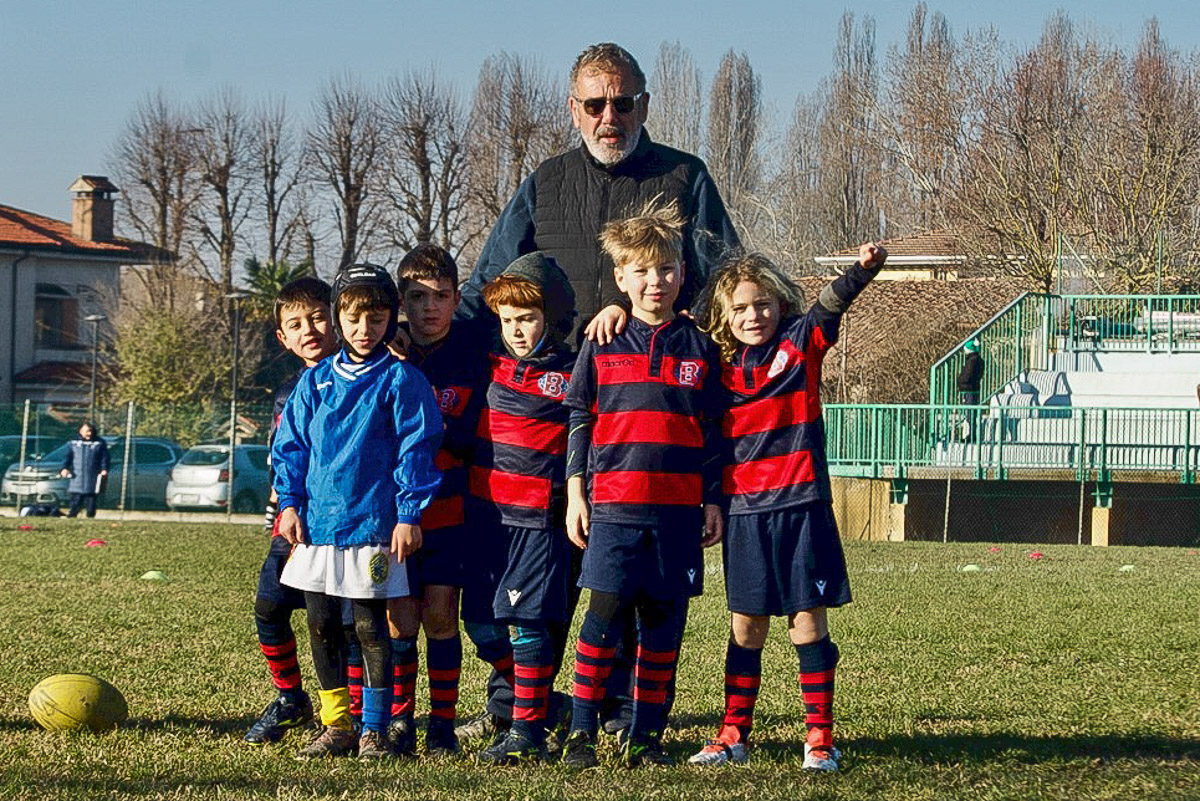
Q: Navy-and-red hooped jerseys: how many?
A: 5